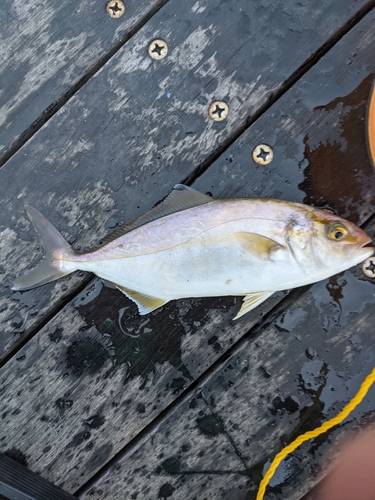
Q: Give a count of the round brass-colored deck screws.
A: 5